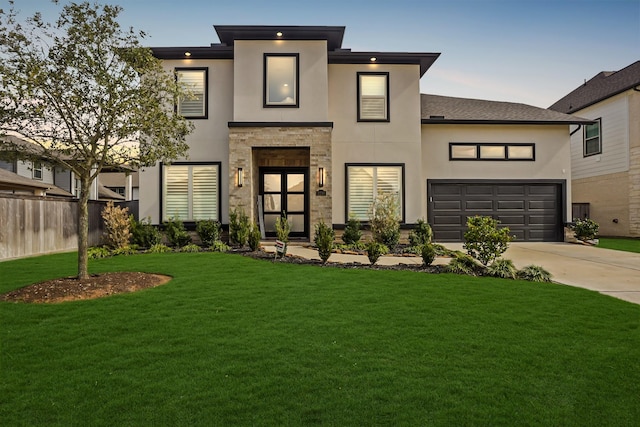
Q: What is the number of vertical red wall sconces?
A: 0